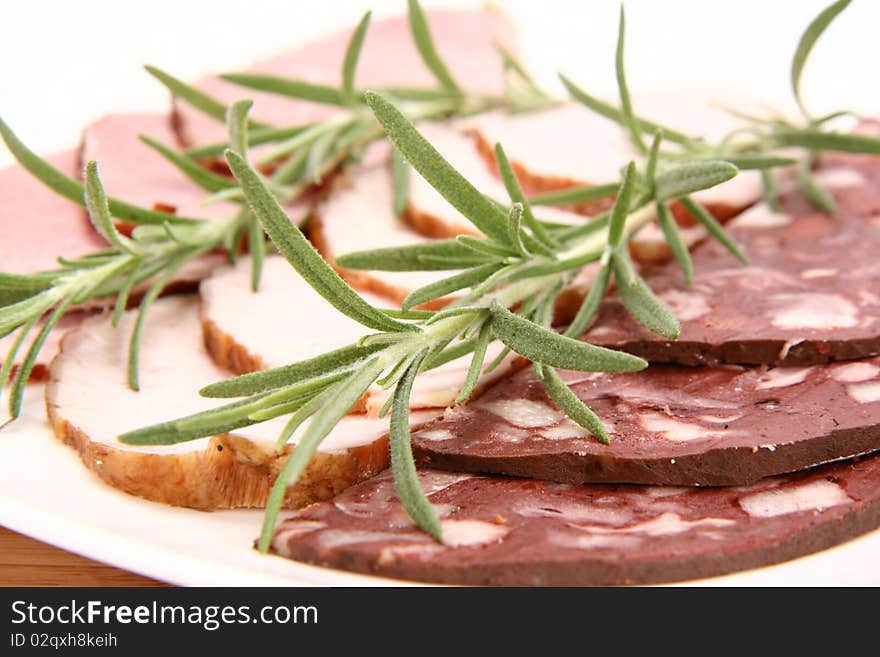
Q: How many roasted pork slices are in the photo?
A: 5